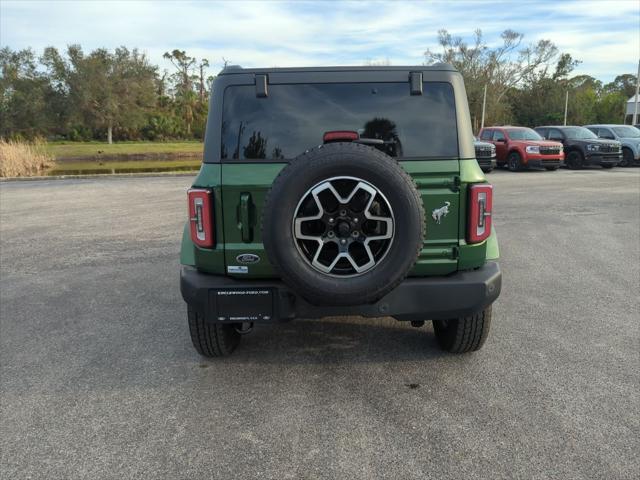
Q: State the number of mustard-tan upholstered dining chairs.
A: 0